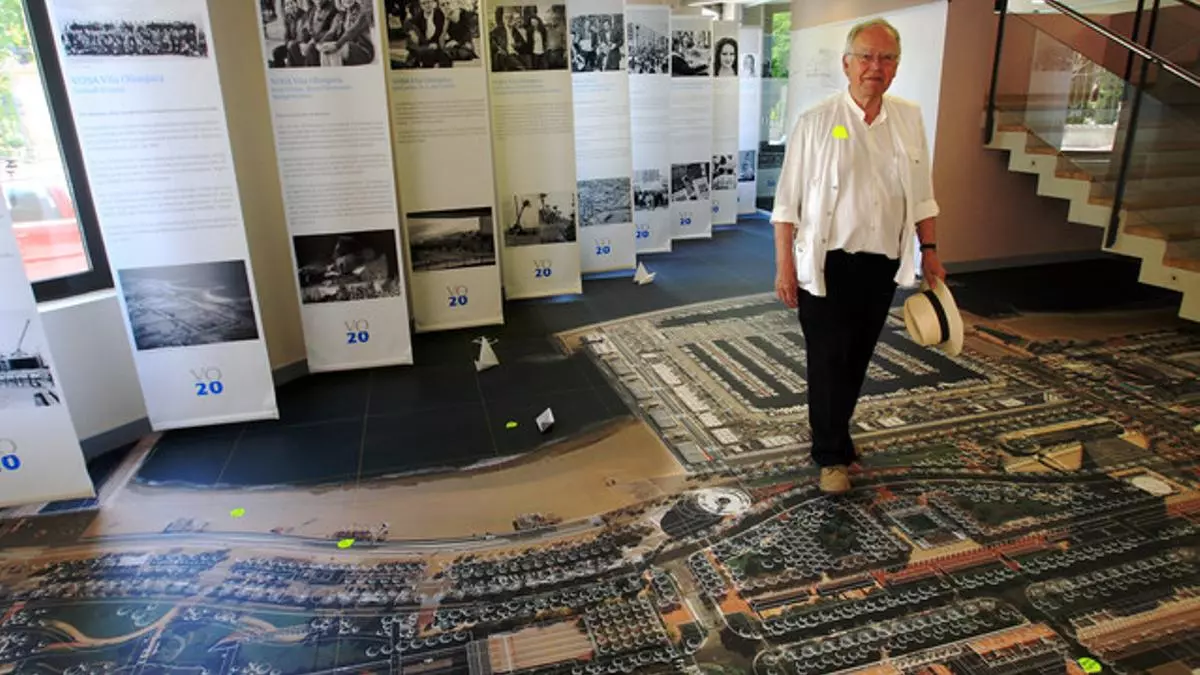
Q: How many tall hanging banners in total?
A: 10